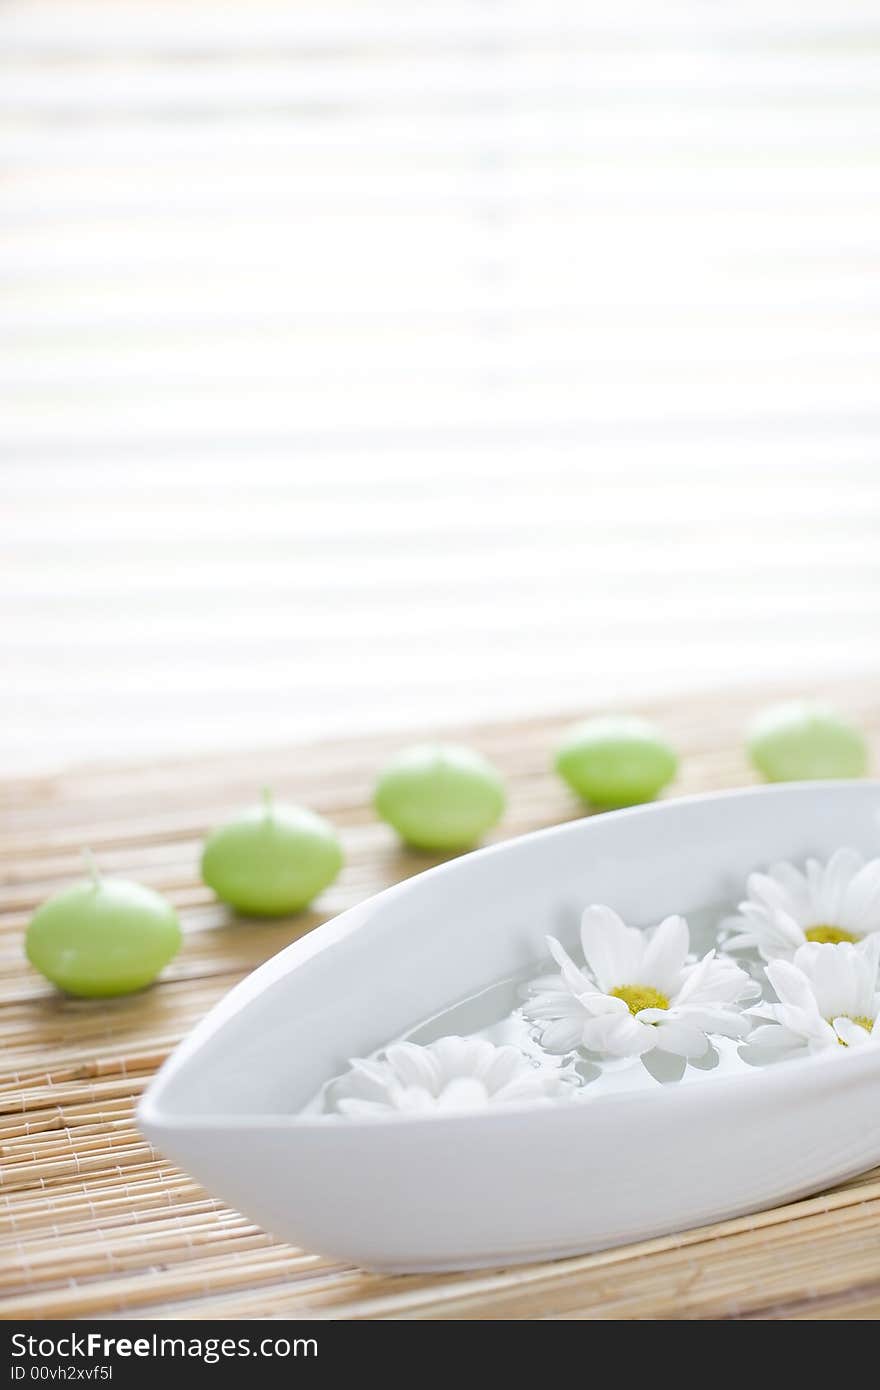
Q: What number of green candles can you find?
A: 5